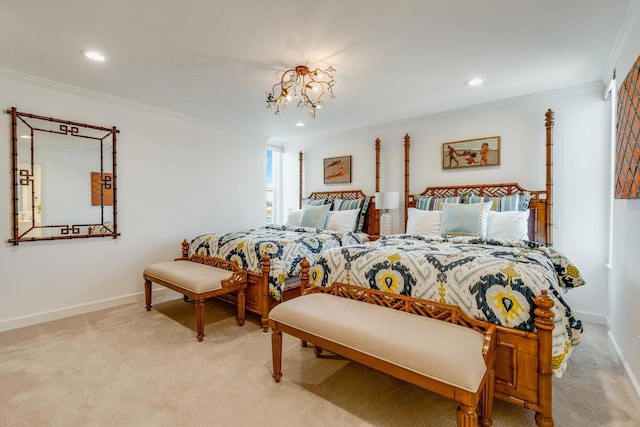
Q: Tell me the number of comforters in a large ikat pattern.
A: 2